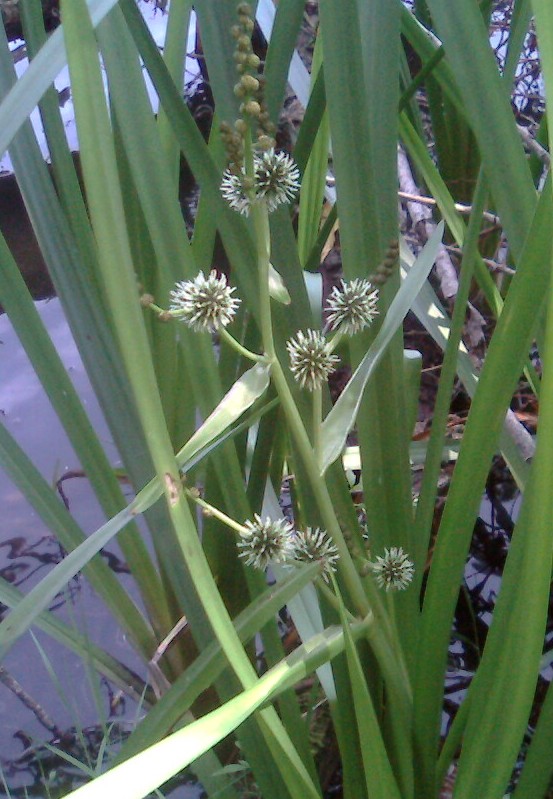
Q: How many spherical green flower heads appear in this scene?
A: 8